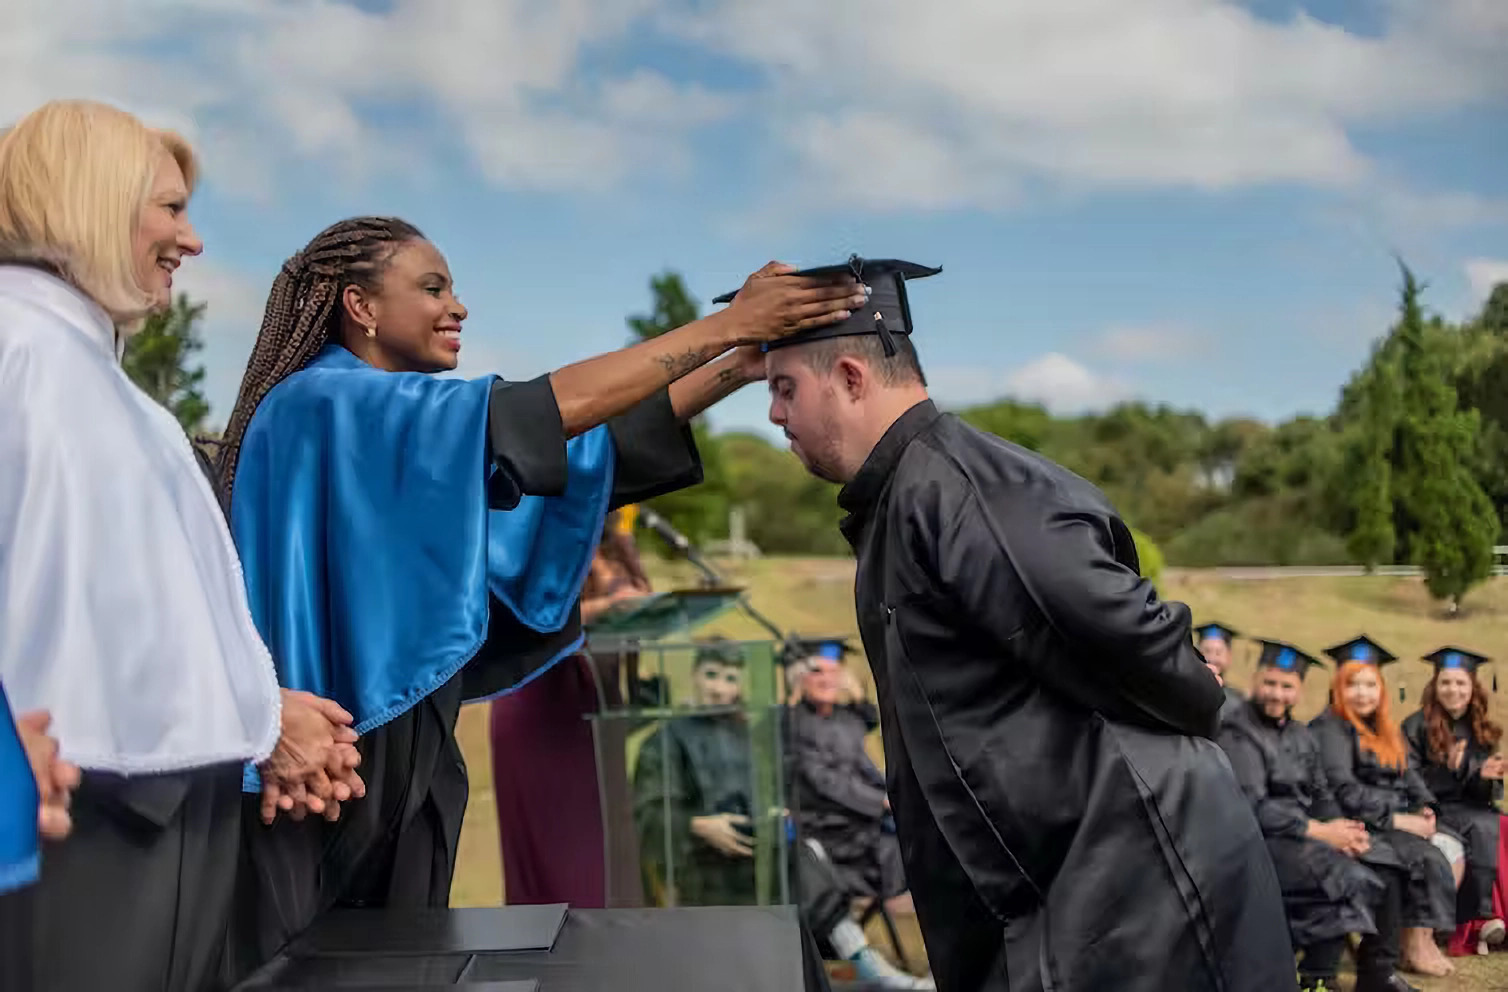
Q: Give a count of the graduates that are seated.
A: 6